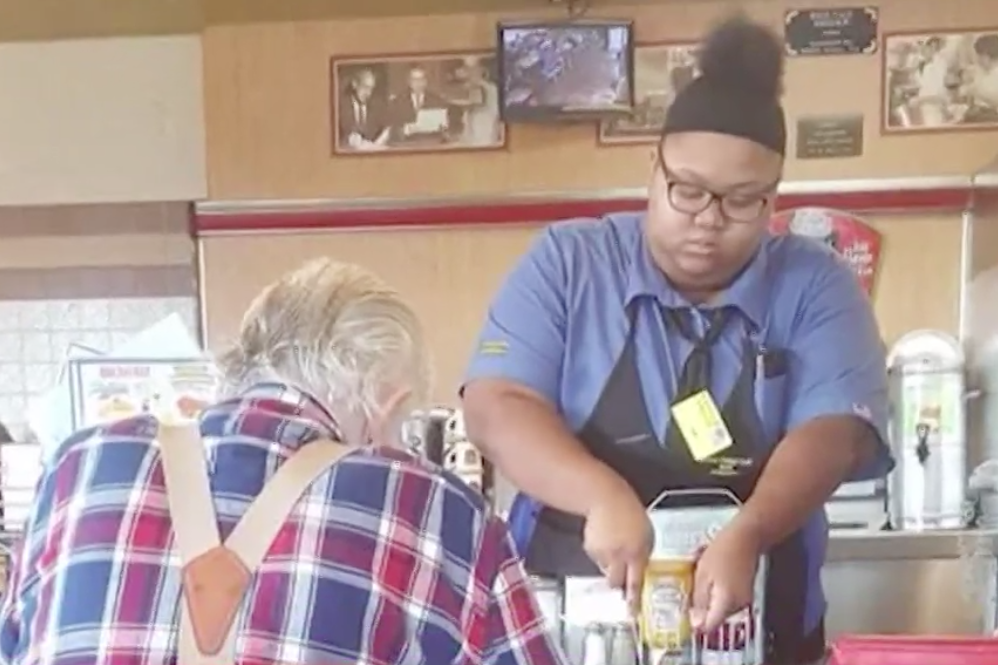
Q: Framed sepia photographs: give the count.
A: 3